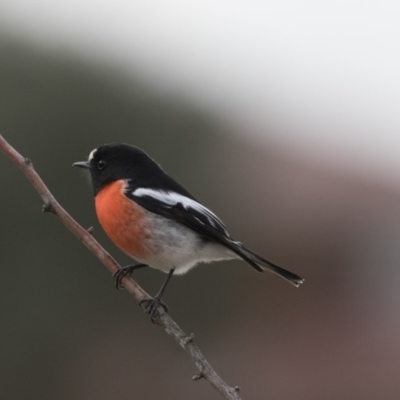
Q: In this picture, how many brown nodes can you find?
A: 6